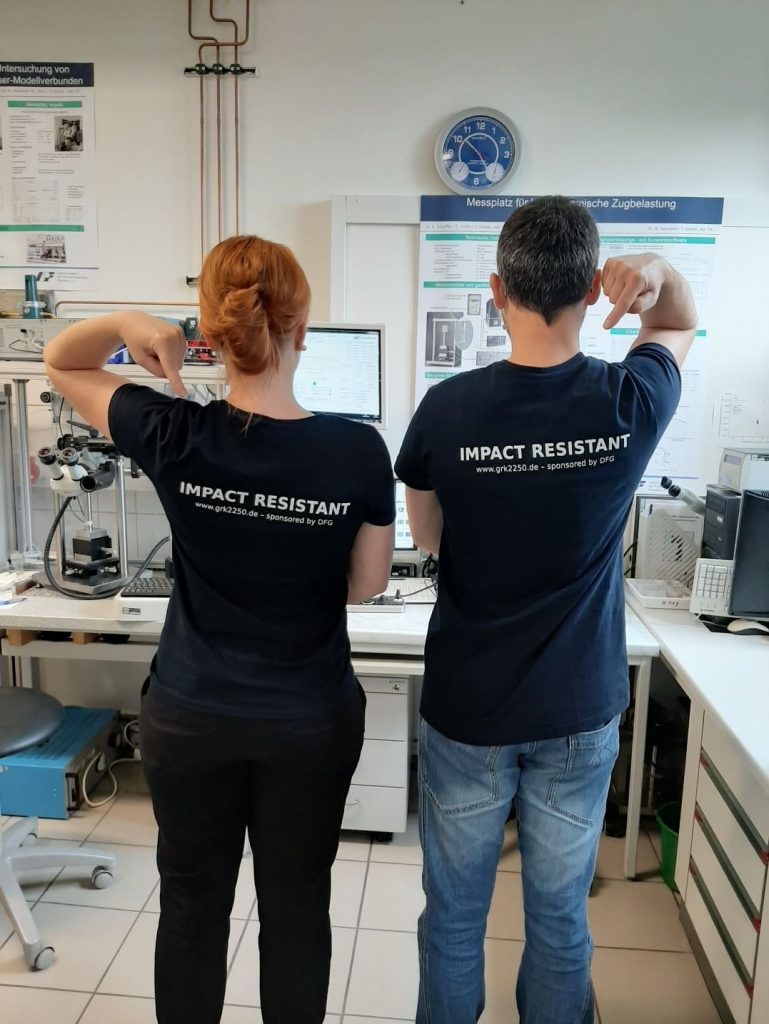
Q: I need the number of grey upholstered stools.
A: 1